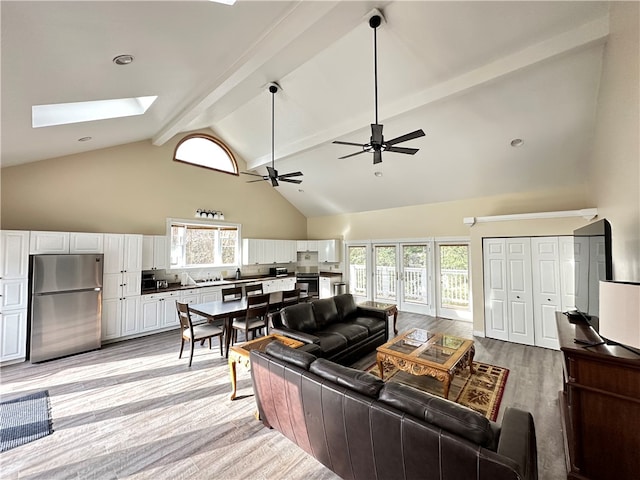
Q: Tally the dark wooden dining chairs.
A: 6